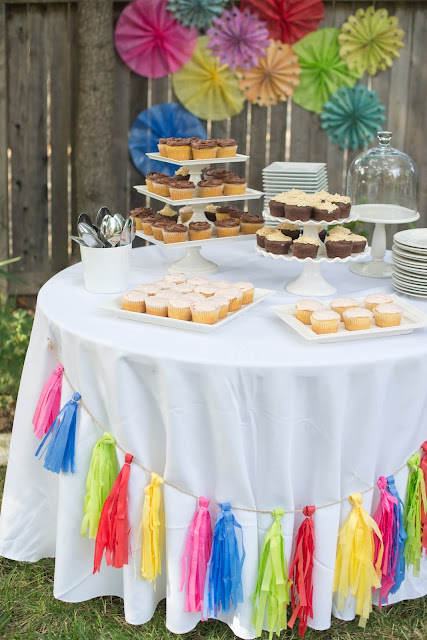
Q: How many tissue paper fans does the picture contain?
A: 10